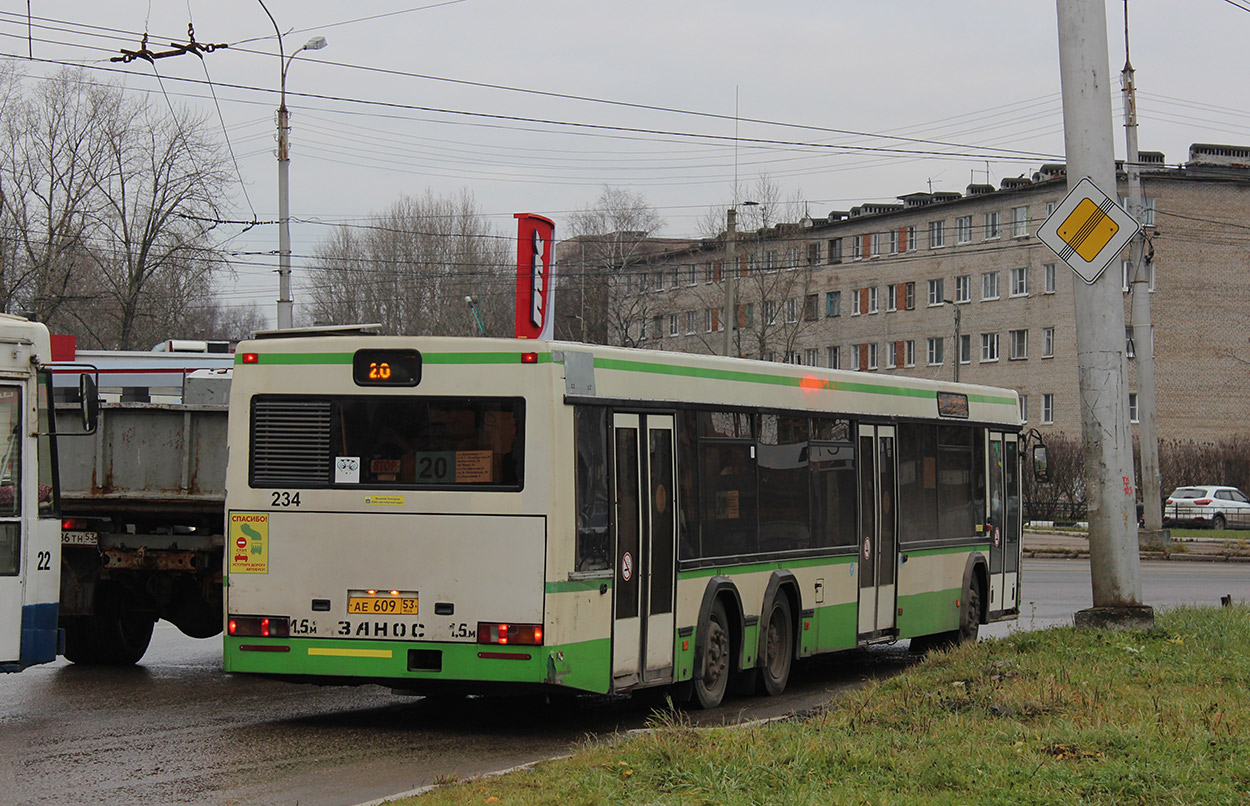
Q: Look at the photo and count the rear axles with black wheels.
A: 2